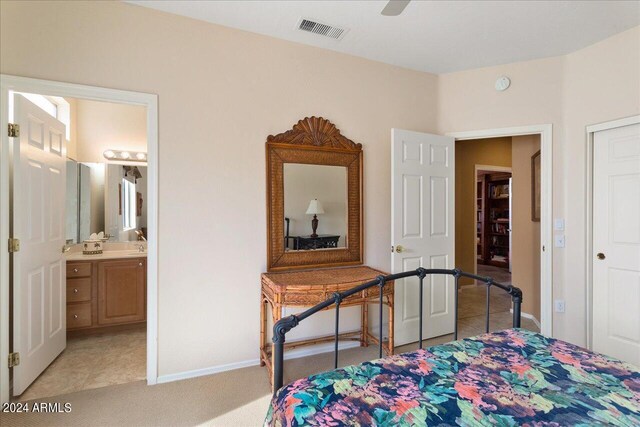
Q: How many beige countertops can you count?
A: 1